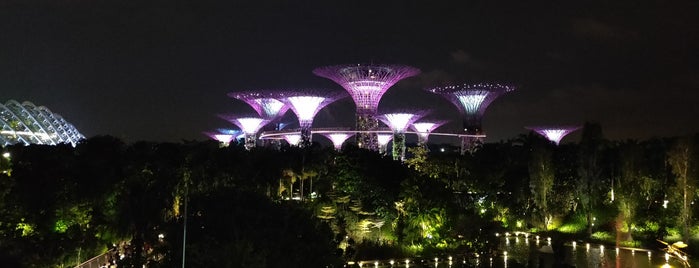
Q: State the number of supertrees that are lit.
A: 12